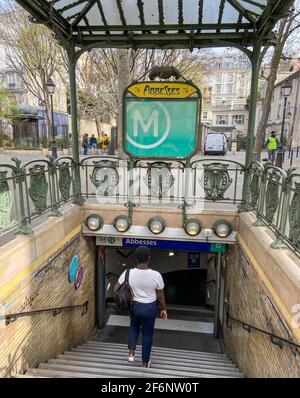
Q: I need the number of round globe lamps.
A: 5